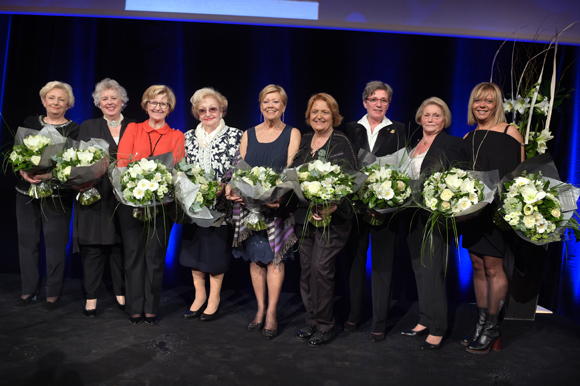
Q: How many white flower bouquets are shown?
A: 9